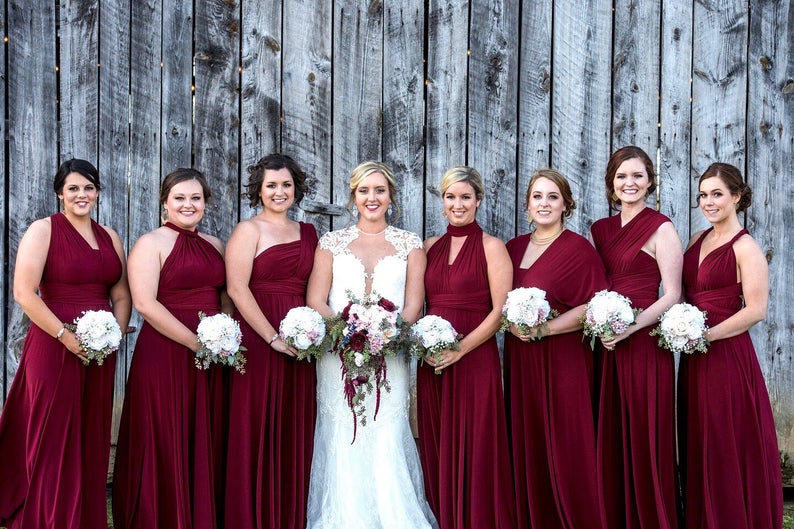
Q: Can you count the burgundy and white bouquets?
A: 1